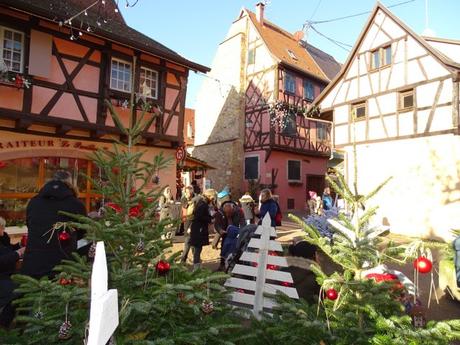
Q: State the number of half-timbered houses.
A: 3